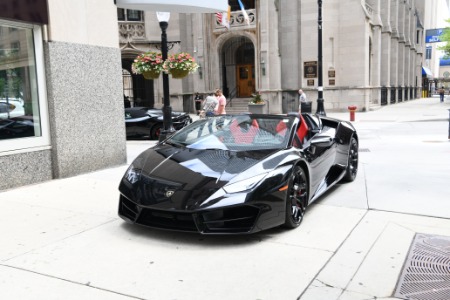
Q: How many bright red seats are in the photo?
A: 2